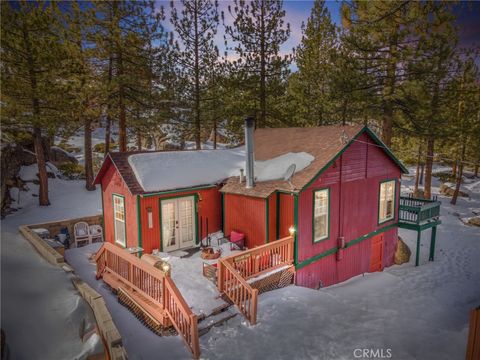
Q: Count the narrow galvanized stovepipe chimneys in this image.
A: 1